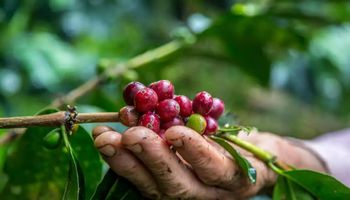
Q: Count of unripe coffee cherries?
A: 2